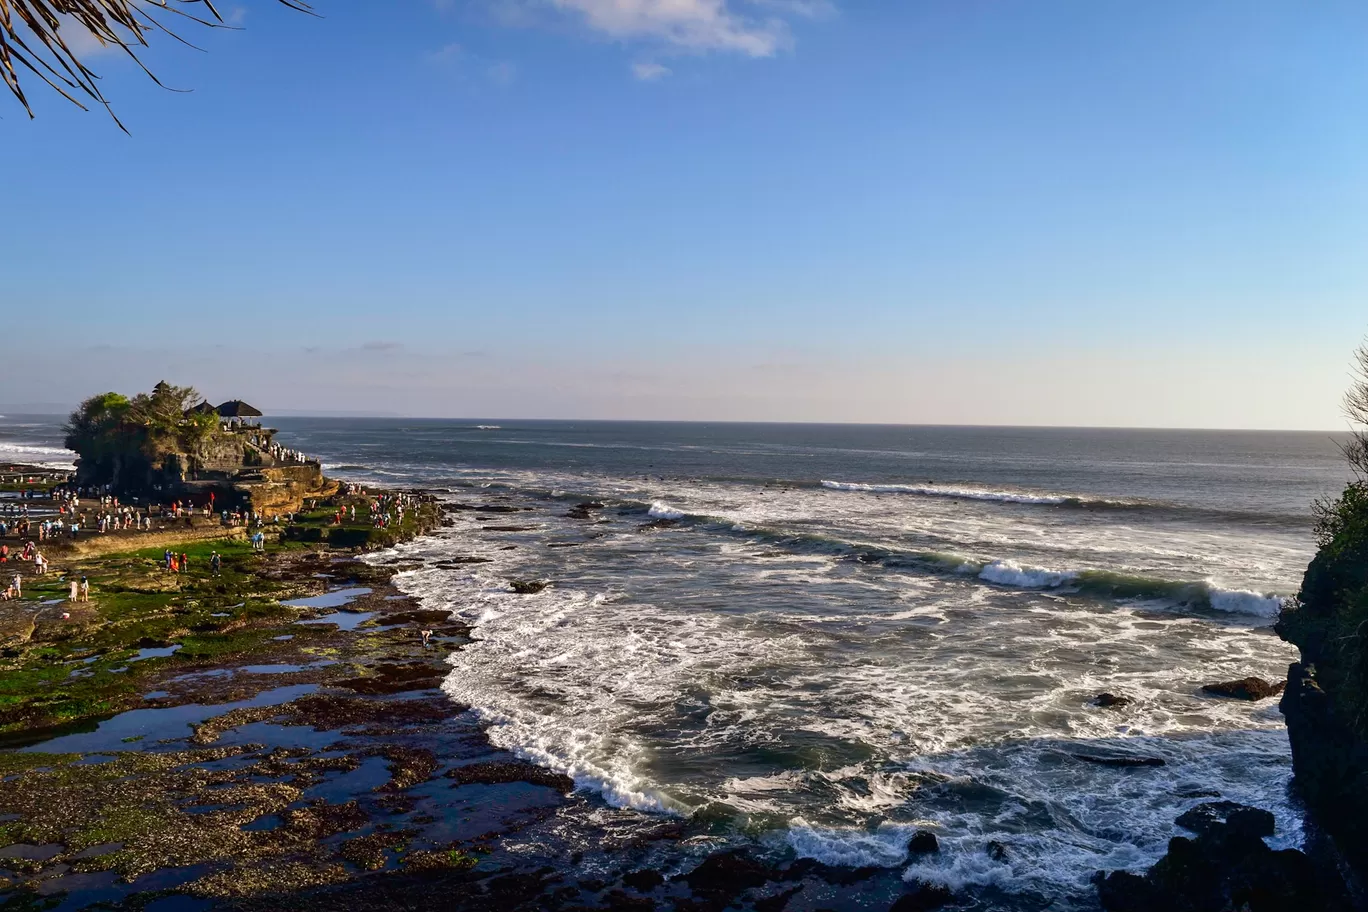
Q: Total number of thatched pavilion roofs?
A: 2